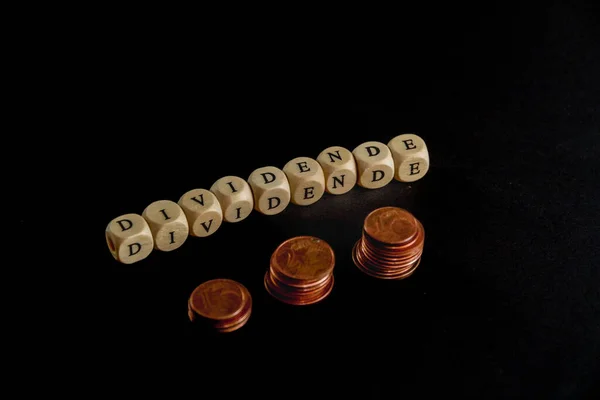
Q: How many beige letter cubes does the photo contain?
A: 9